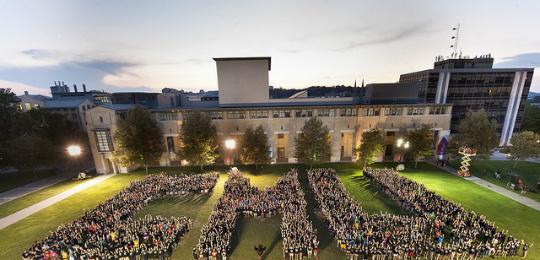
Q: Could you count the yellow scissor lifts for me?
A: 1